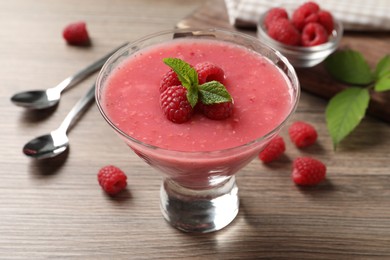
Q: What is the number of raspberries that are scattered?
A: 5